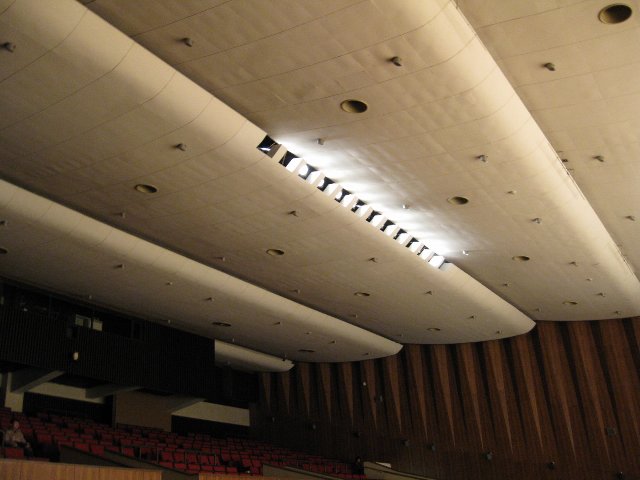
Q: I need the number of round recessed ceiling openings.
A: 12